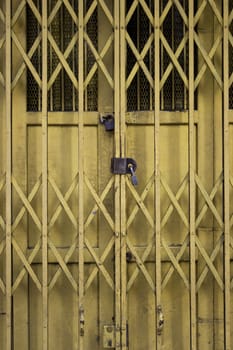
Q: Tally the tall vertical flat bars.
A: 8